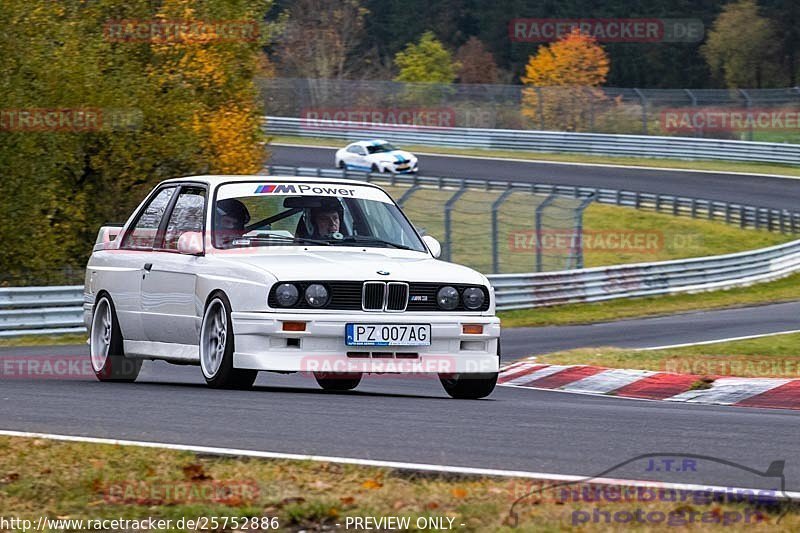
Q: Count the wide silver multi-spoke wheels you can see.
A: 2